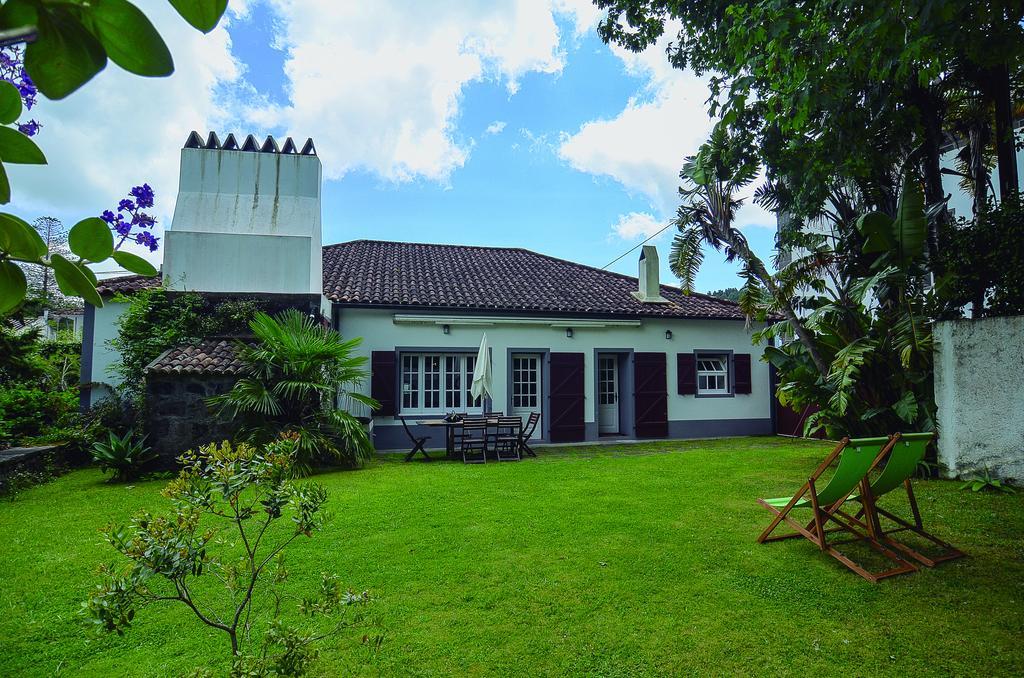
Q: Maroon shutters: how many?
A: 5